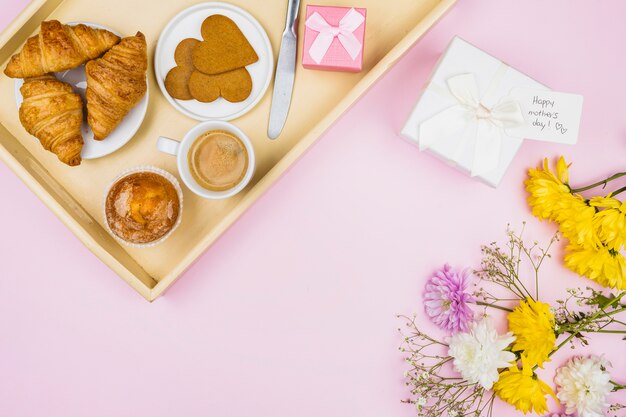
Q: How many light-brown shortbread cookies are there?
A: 3